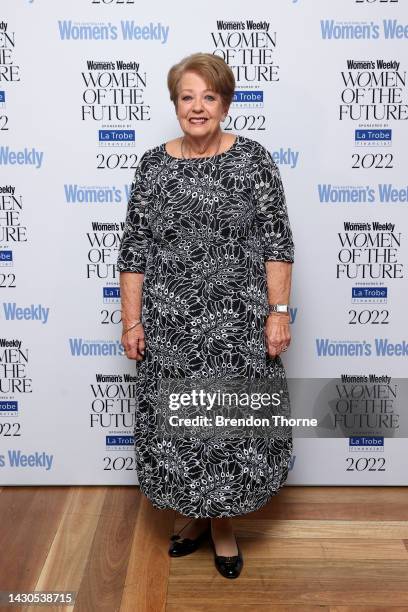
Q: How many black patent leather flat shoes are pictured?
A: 2